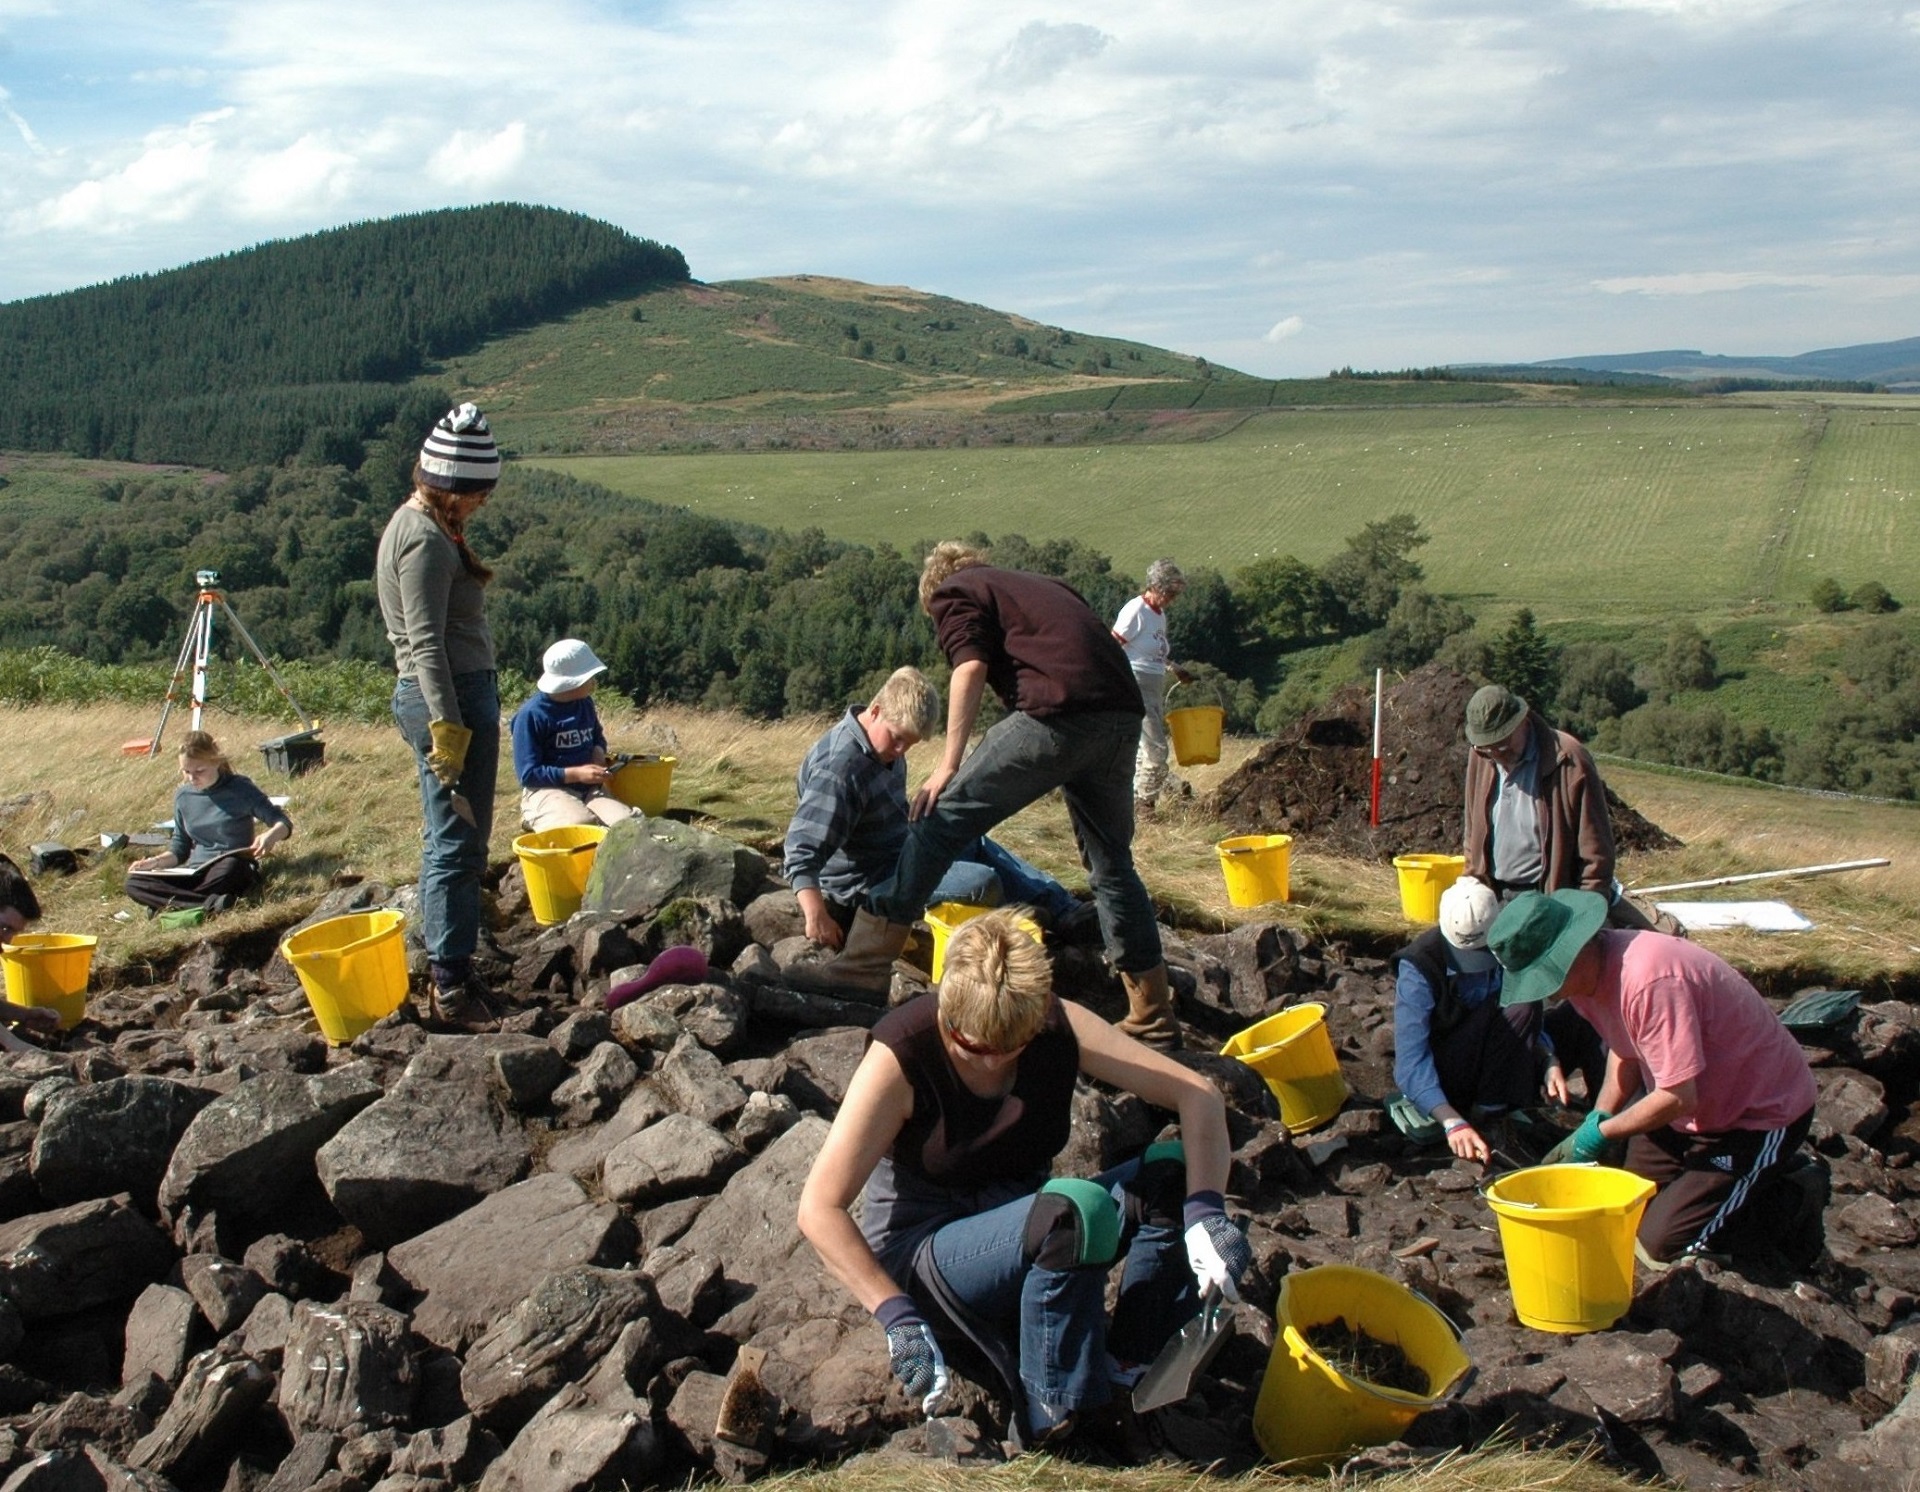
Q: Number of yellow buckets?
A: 11